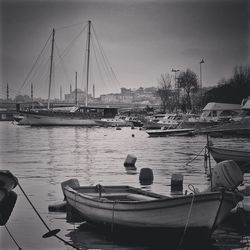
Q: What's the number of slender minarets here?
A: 5